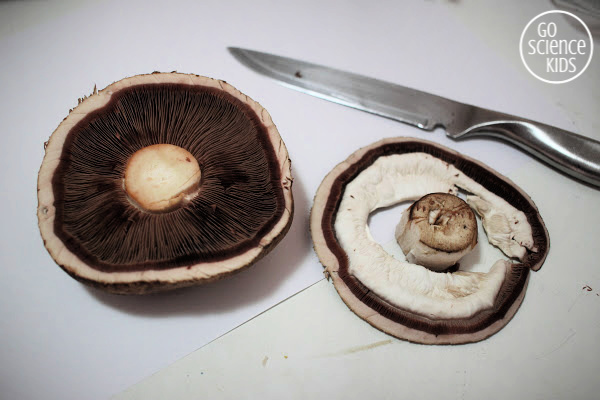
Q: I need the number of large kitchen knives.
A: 1